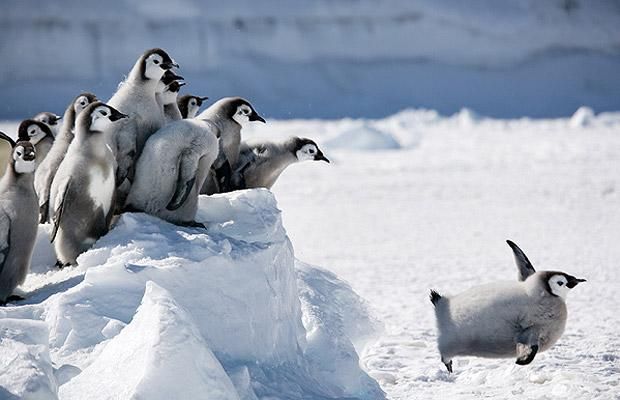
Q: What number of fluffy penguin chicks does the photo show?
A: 13